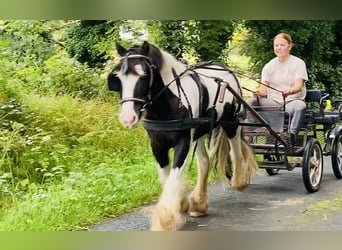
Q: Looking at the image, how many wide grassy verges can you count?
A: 1